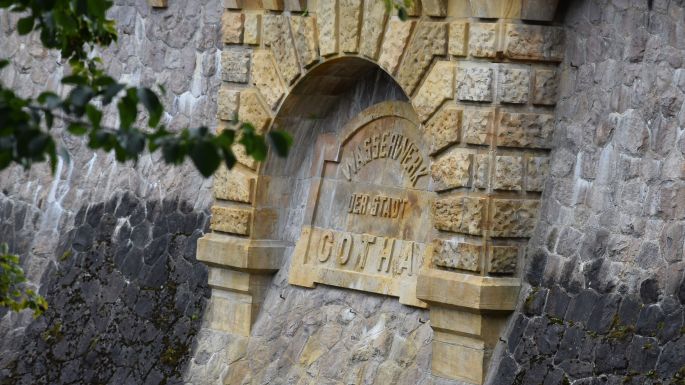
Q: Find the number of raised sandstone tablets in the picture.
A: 1